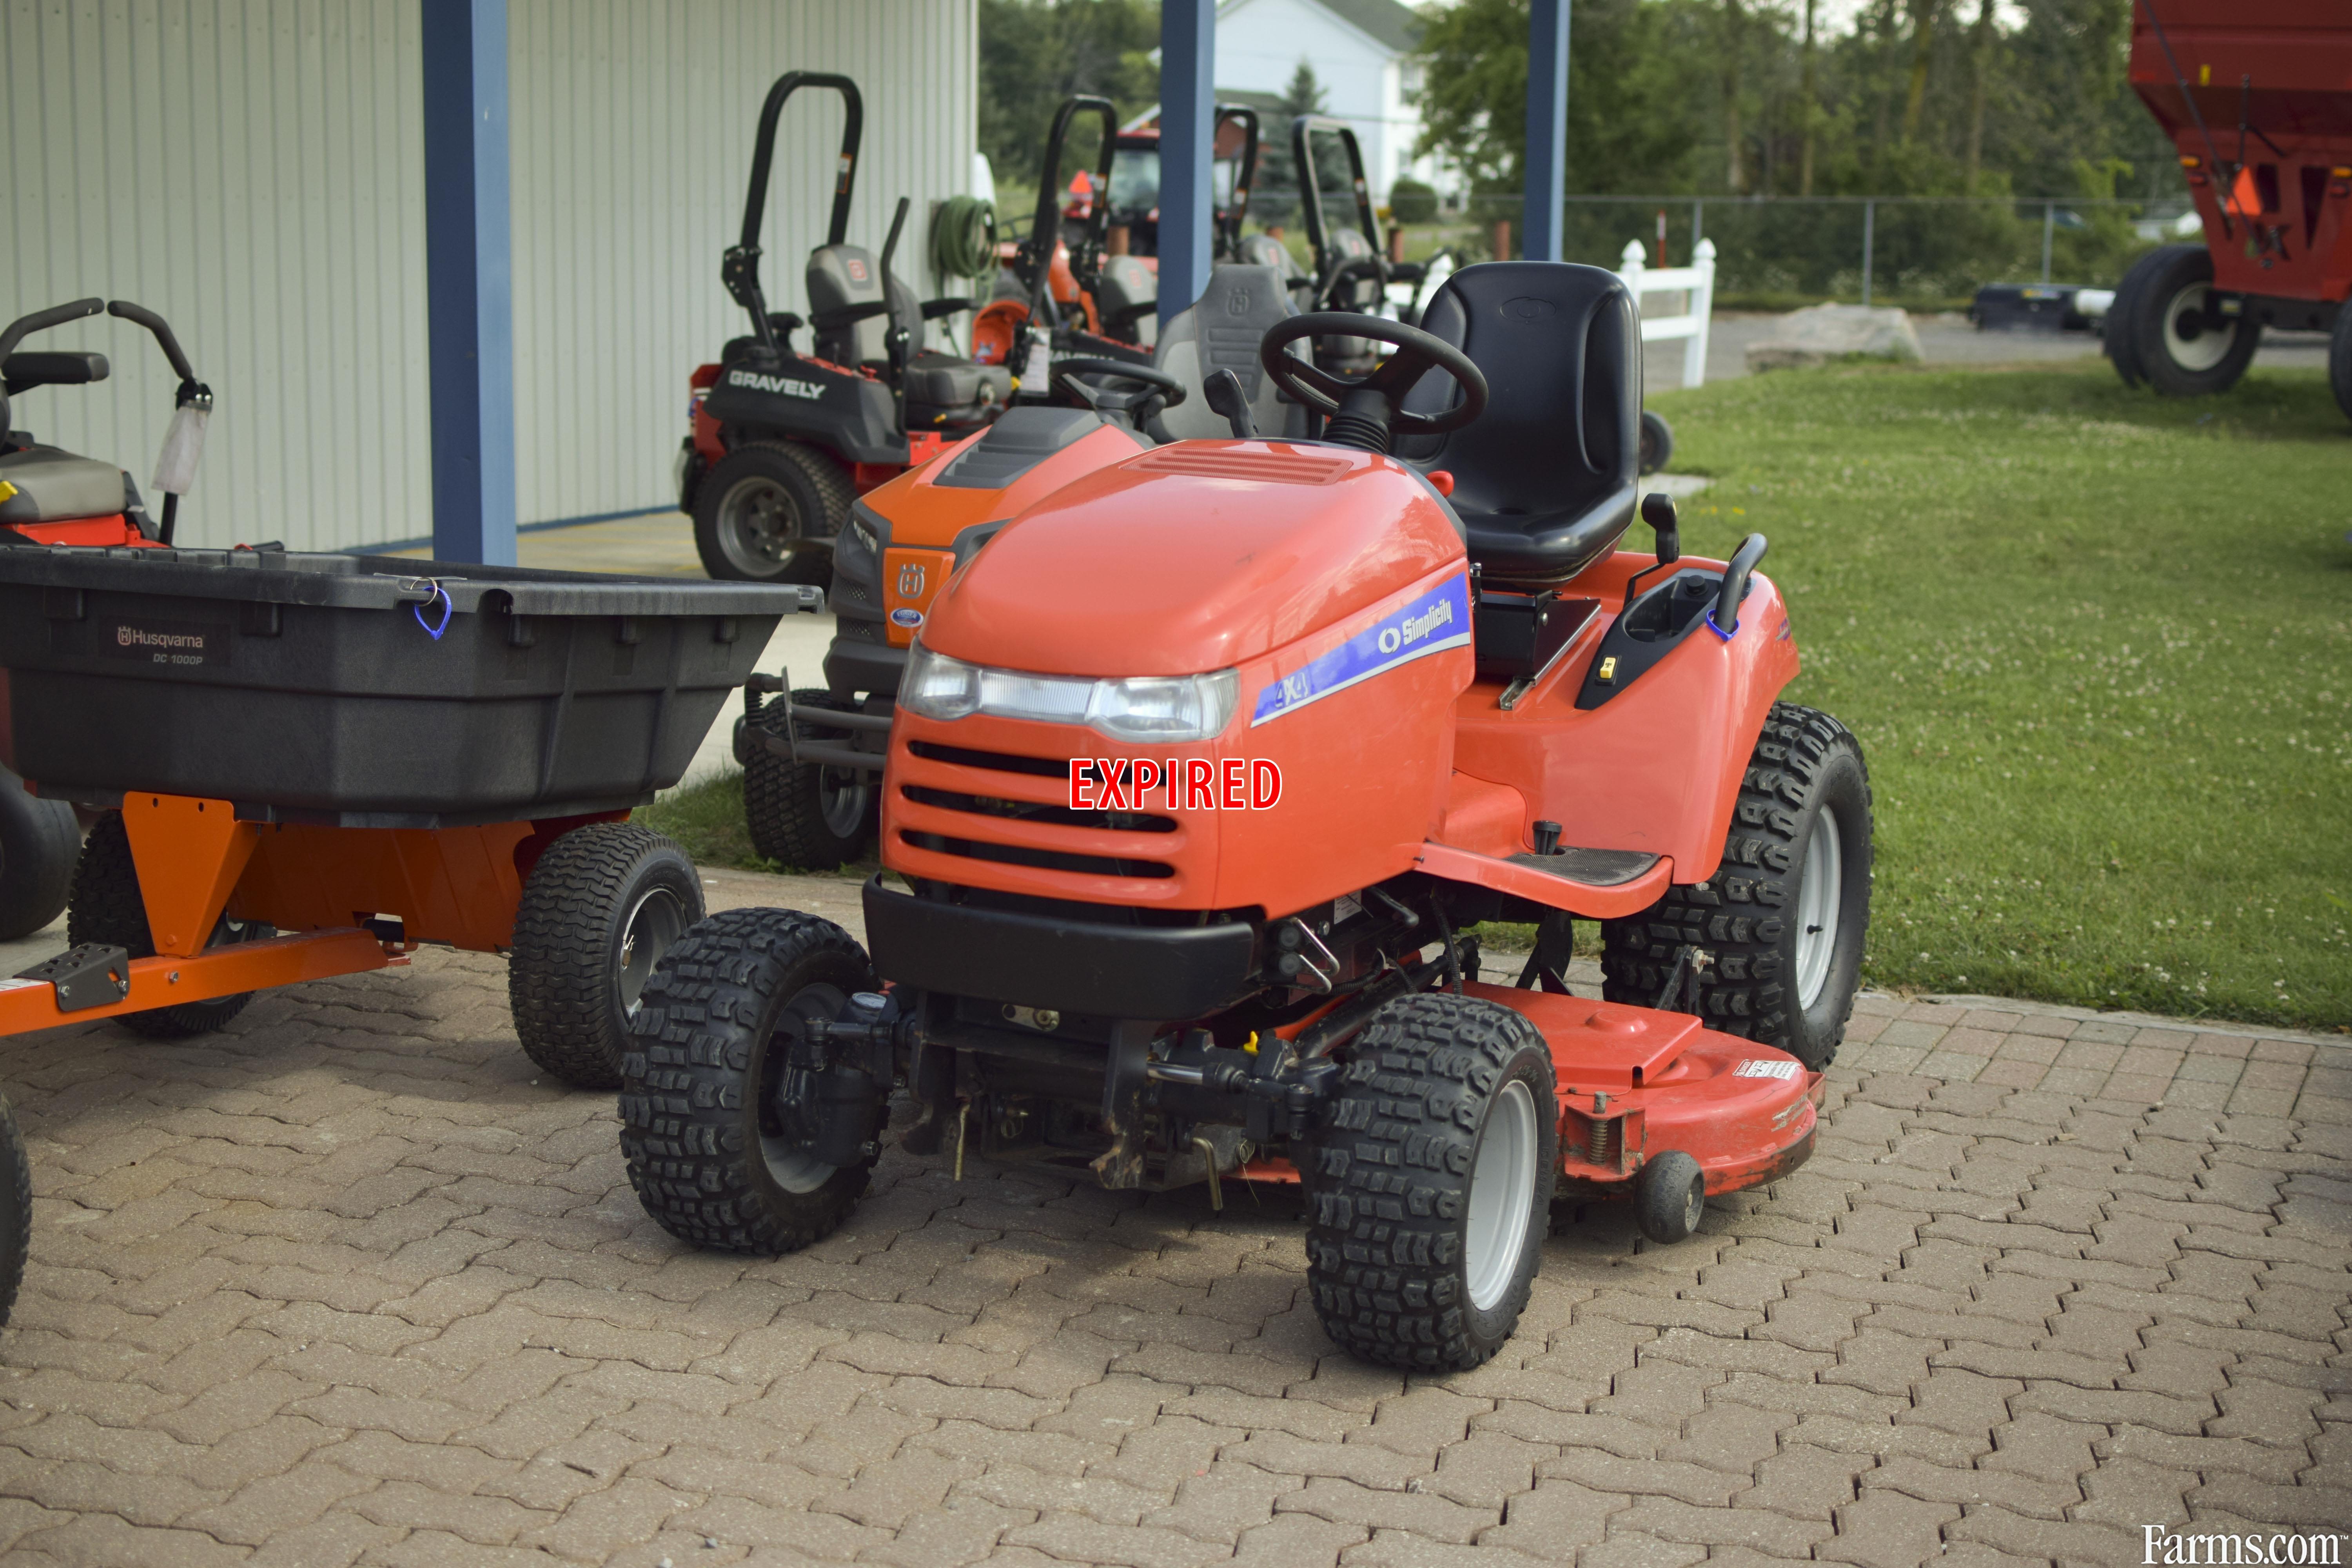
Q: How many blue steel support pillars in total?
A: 3